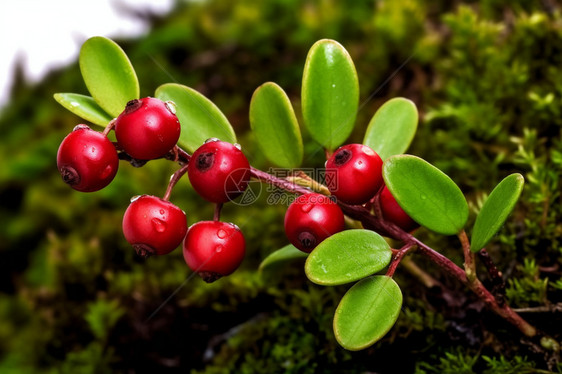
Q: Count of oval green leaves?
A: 11